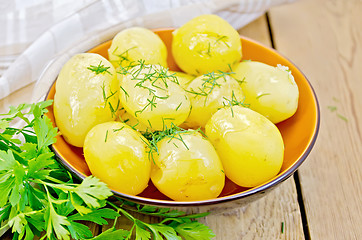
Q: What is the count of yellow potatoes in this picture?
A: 10